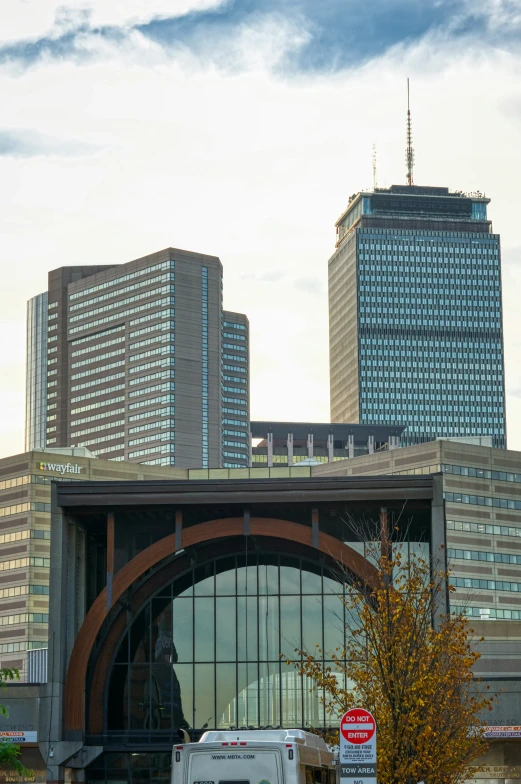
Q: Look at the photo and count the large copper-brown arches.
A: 2